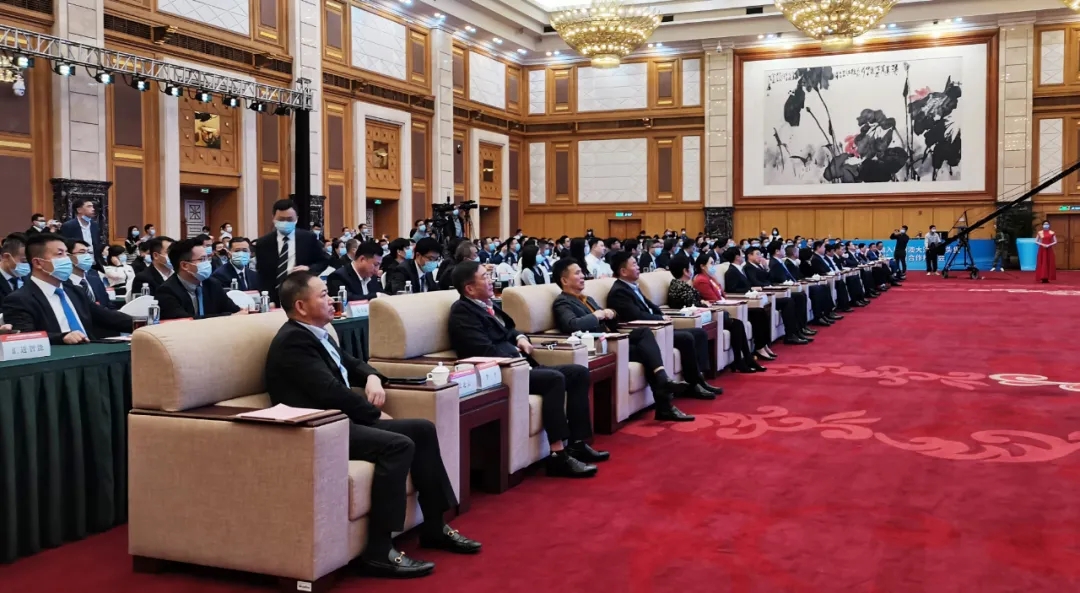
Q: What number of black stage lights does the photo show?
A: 9